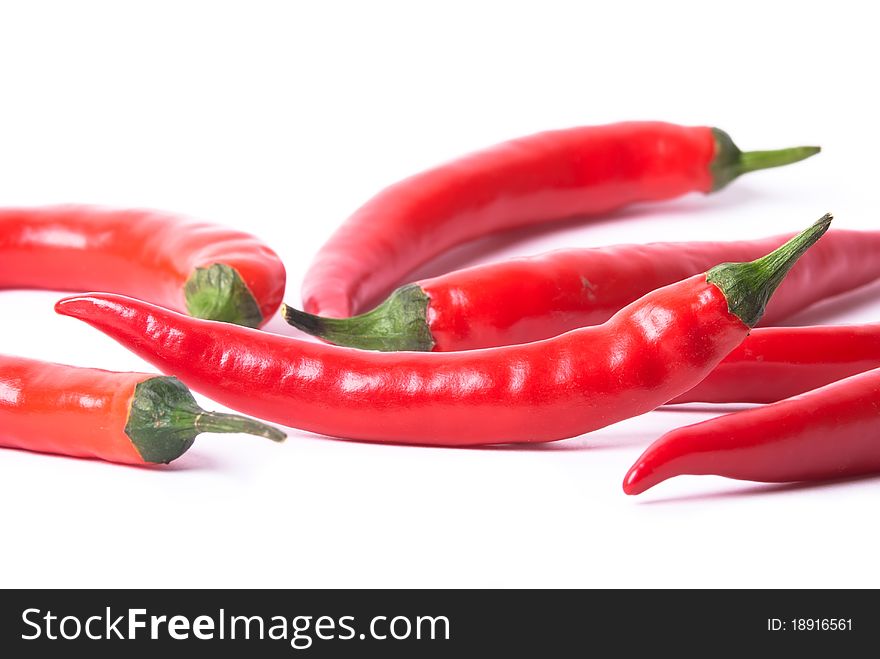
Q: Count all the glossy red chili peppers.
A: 7